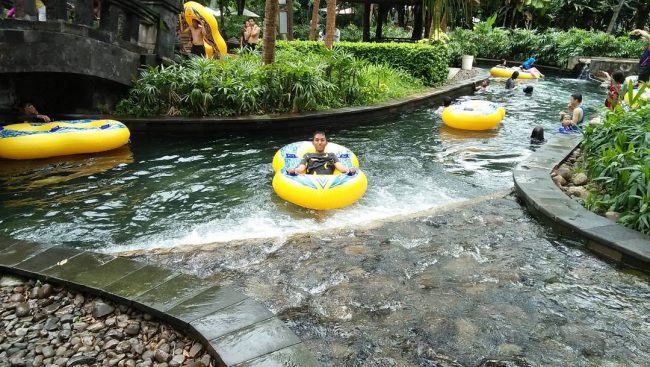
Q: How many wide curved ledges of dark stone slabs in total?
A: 2